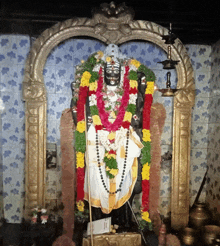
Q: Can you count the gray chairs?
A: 0